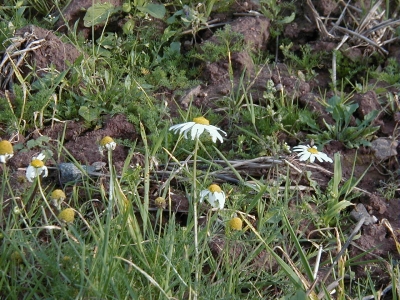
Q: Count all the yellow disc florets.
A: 10